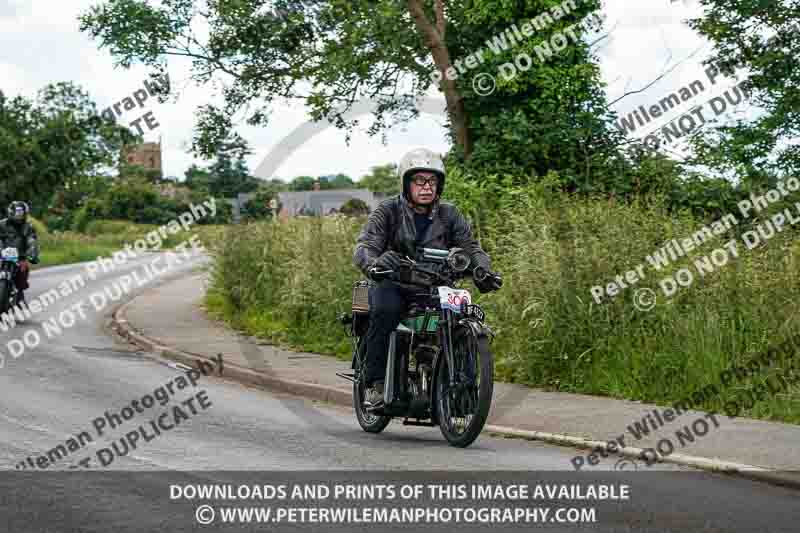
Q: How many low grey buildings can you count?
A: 1